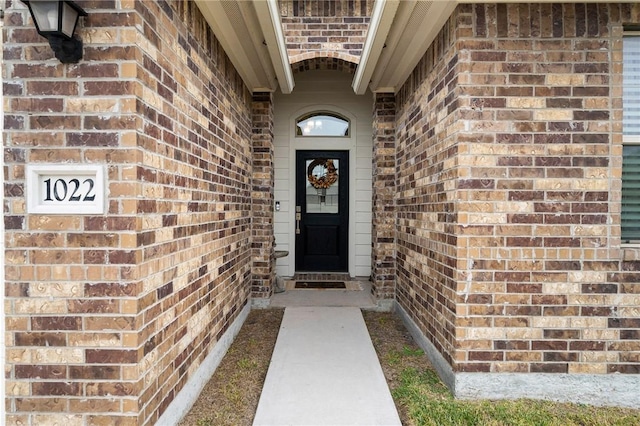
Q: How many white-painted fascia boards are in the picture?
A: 2